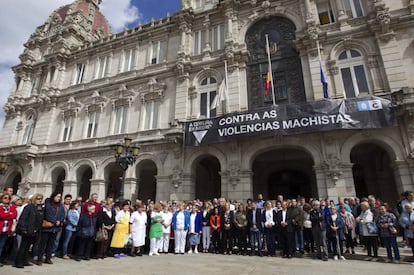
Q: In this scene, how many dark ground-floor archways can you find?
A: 8